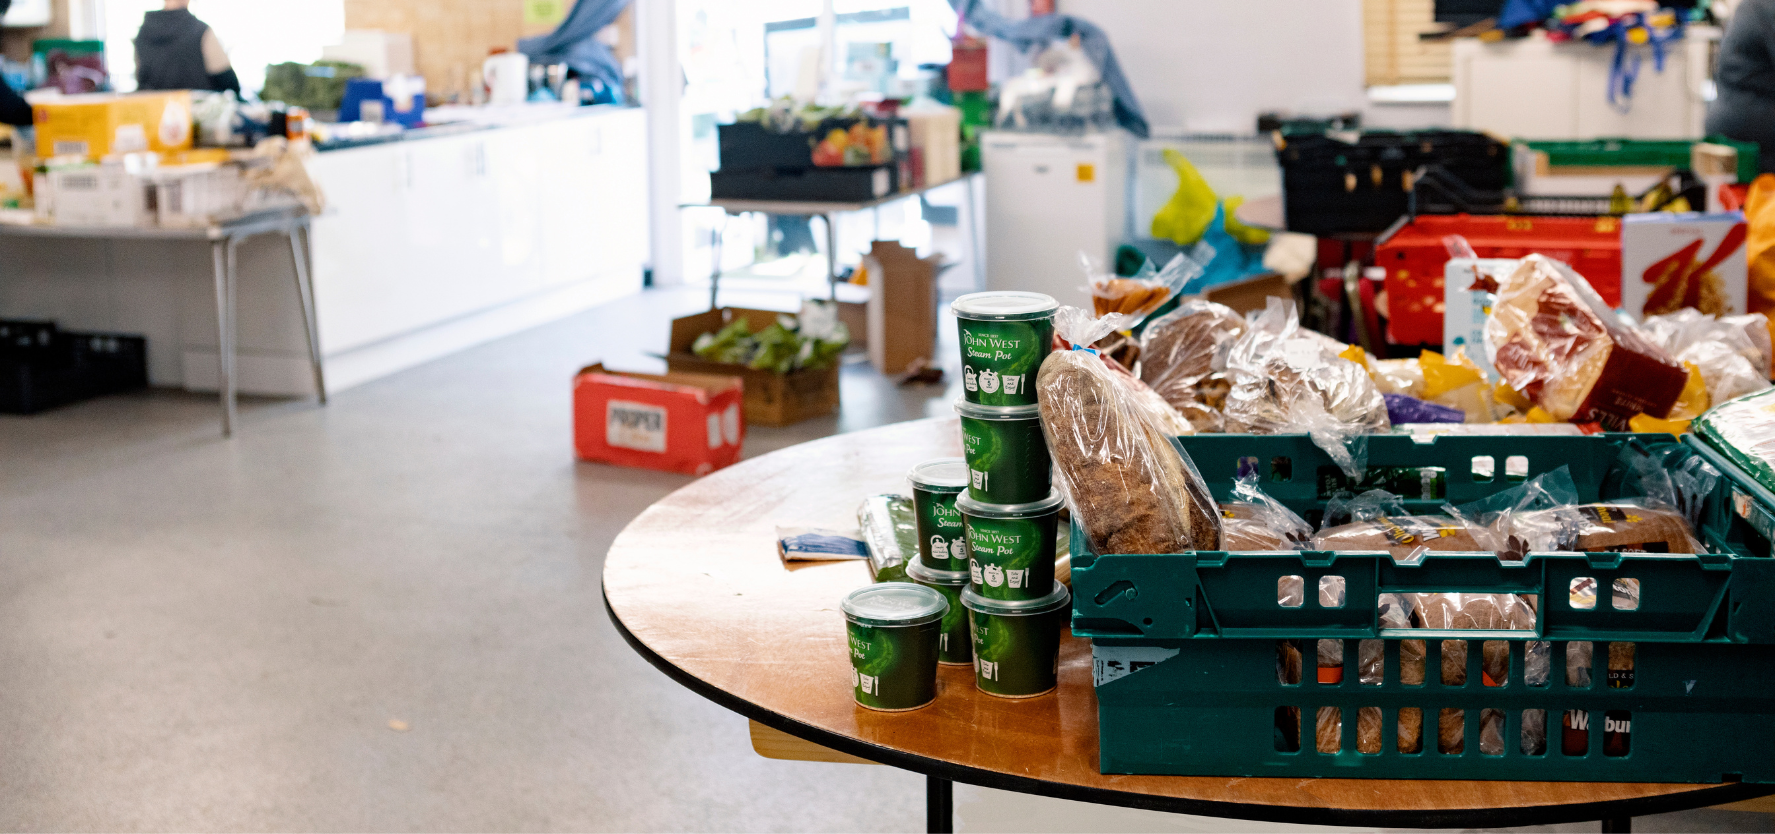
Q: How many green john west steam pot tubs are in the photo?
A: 7